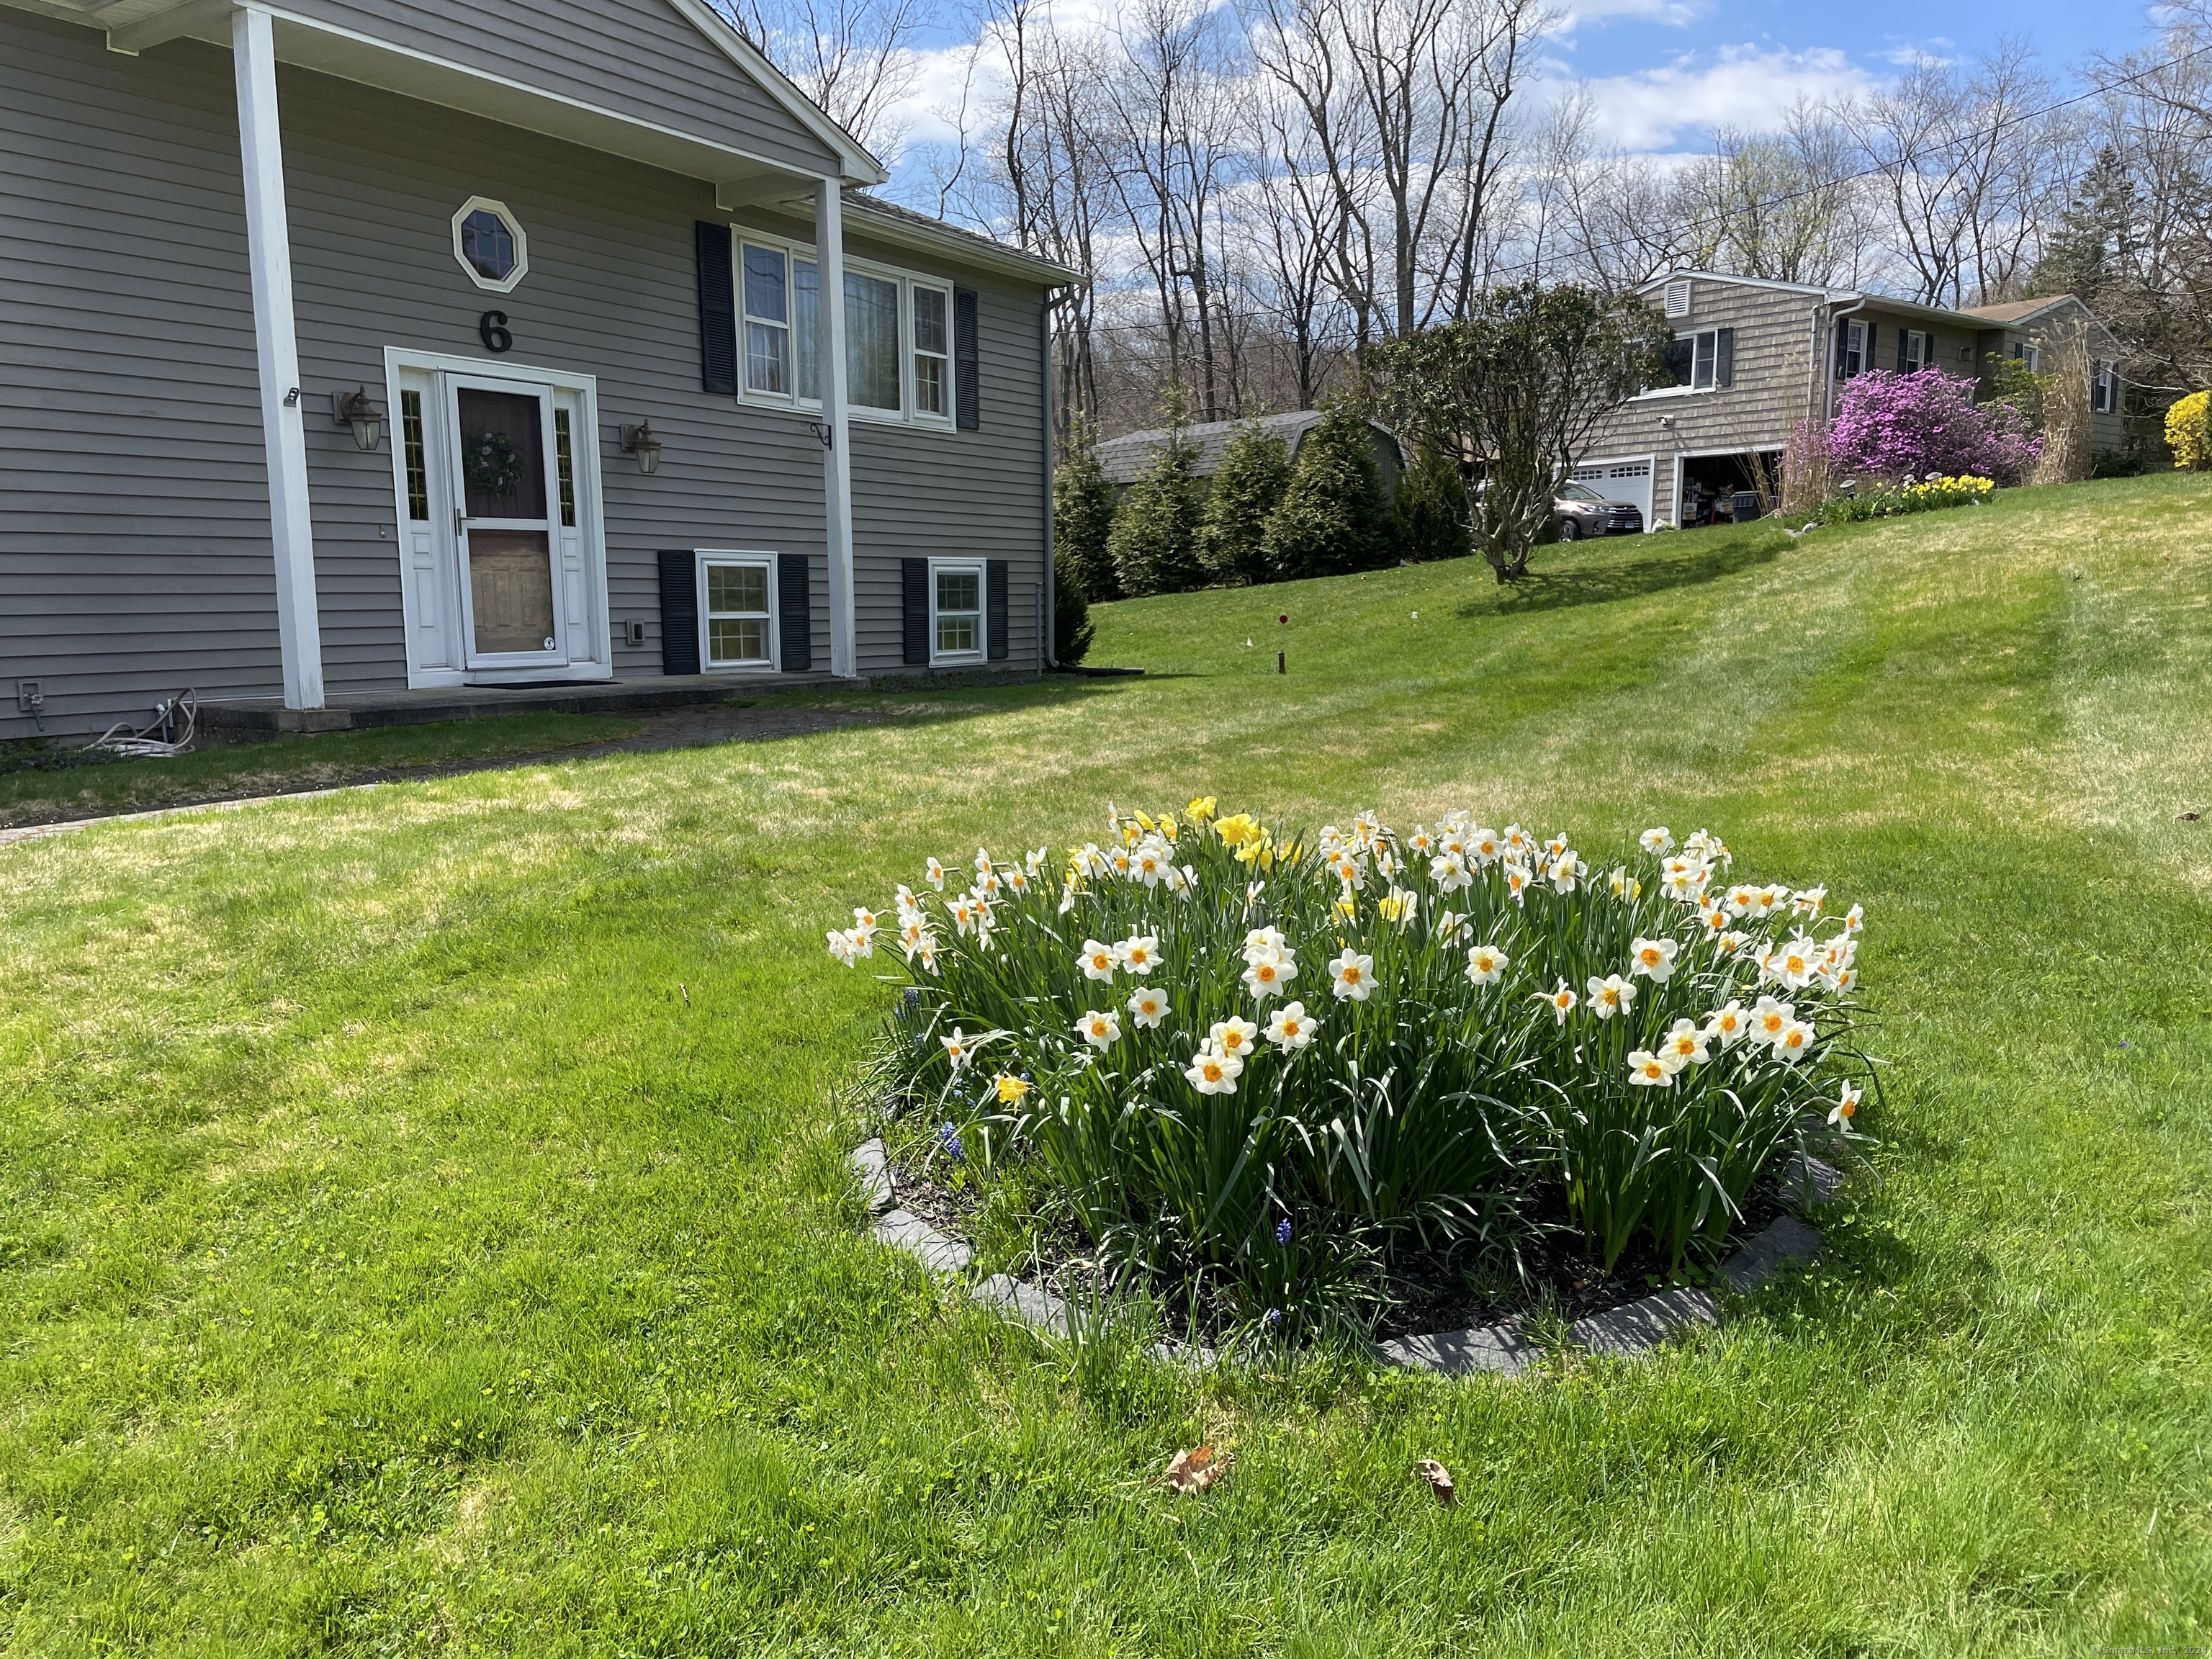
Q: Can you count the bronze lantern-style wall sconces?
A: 2